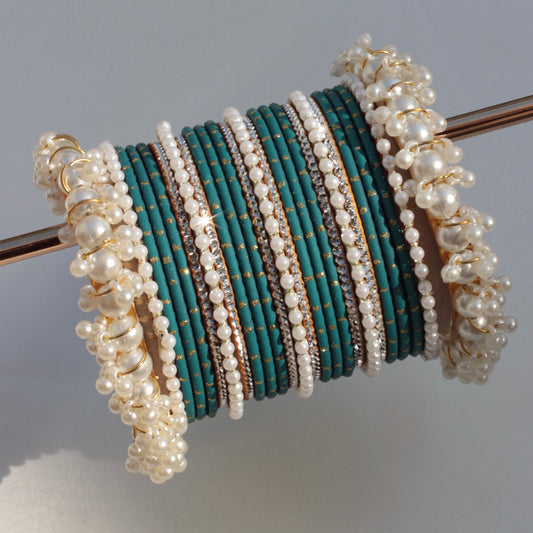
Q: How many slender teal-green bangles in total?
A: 12